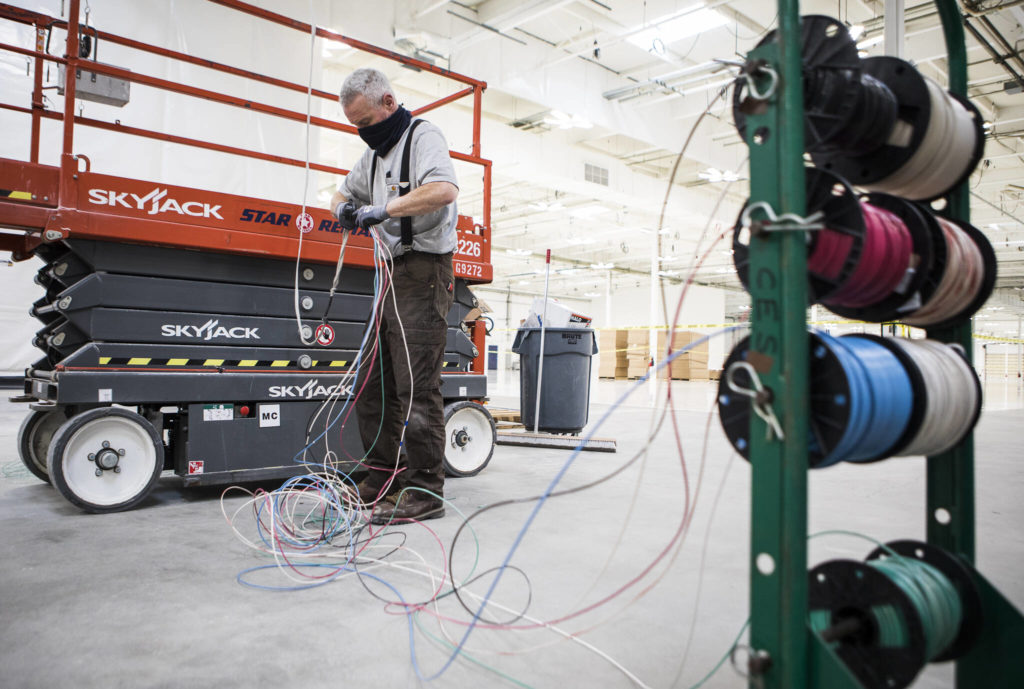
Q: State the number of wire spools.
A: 7